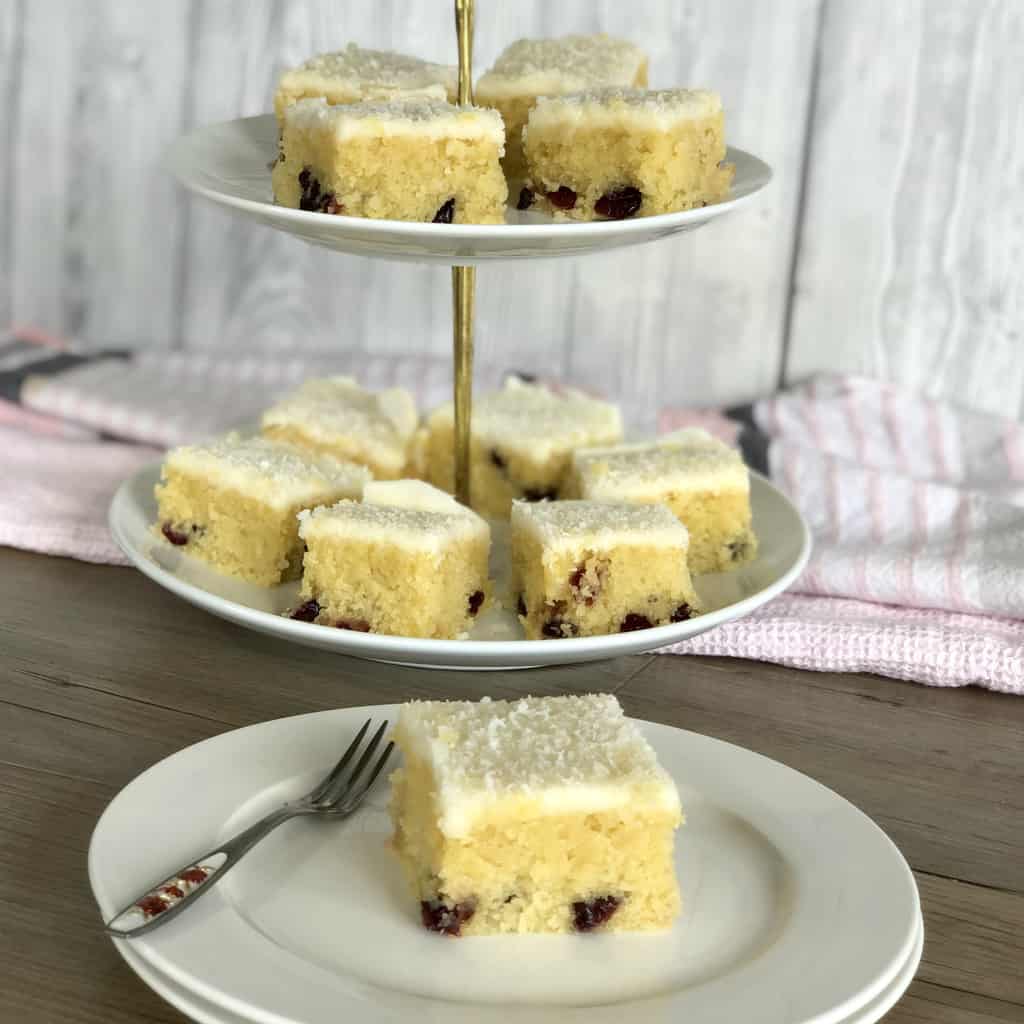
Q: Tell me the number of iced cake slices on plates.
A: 11